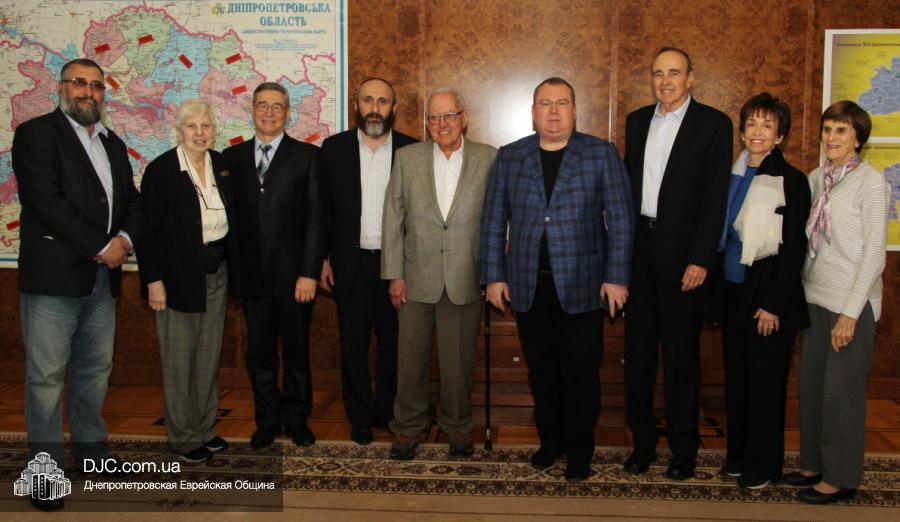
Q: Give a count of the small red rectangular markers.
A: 10